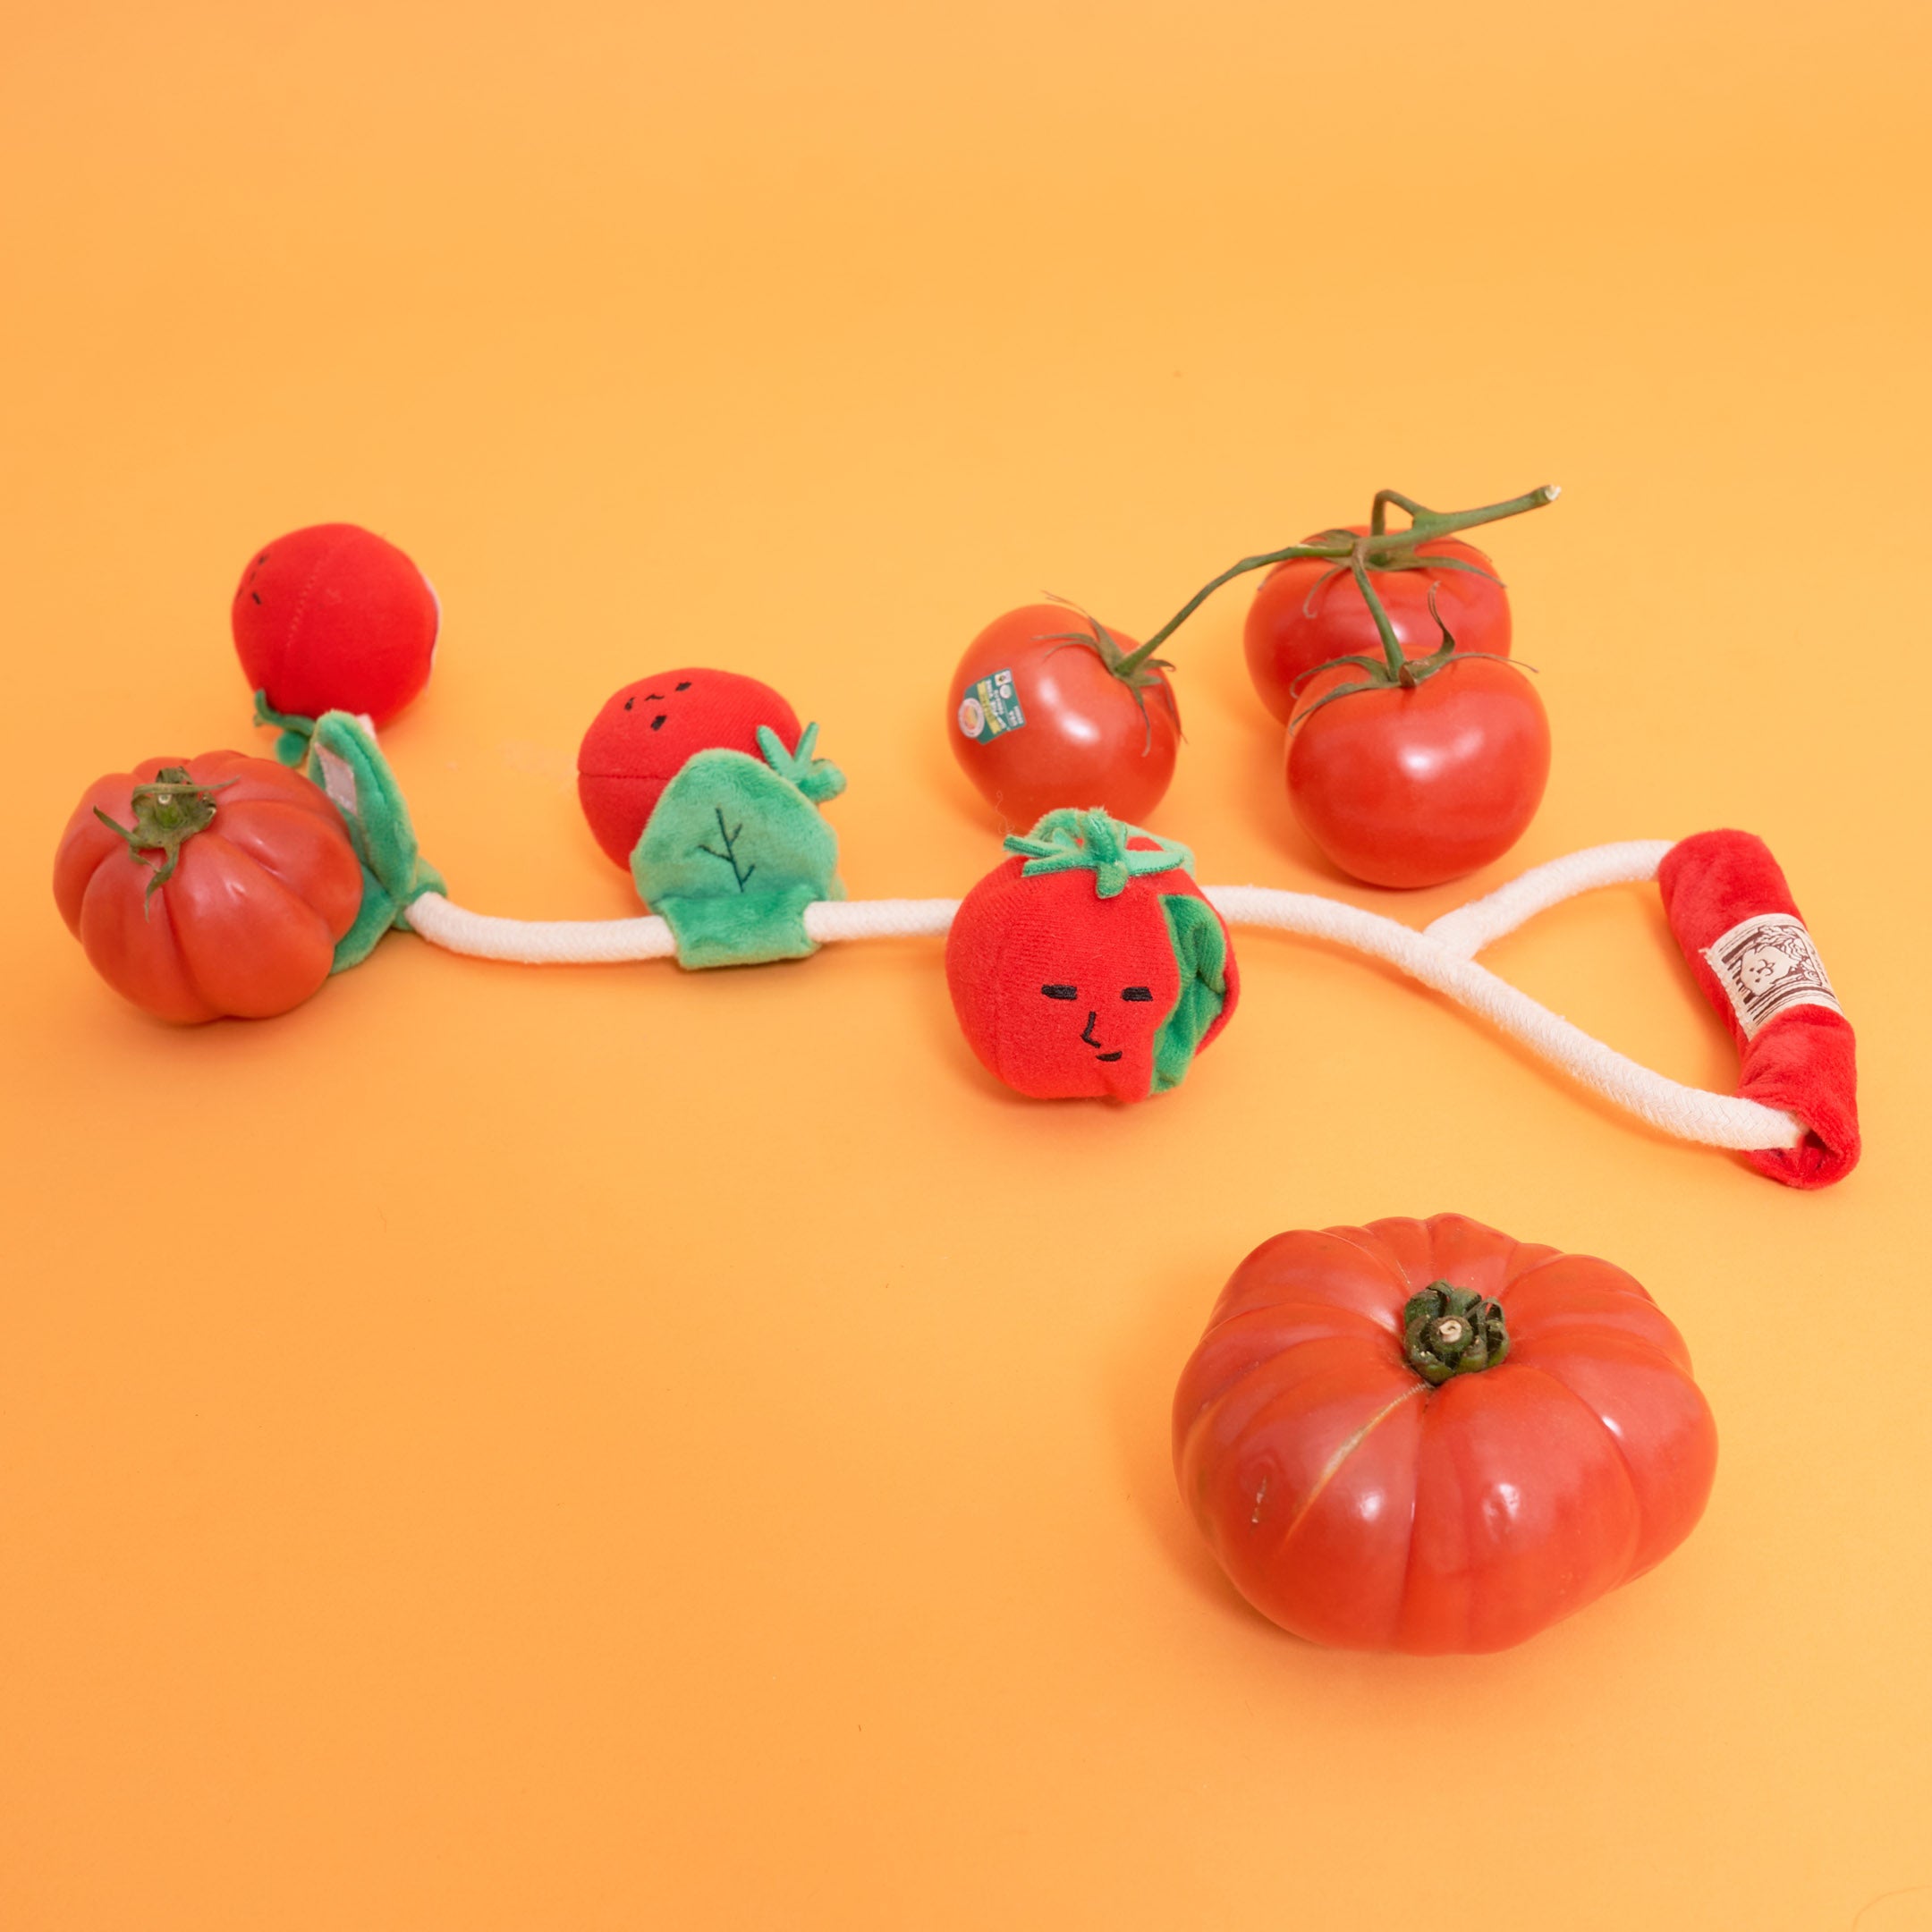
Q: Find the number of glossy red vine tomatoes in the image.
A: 3